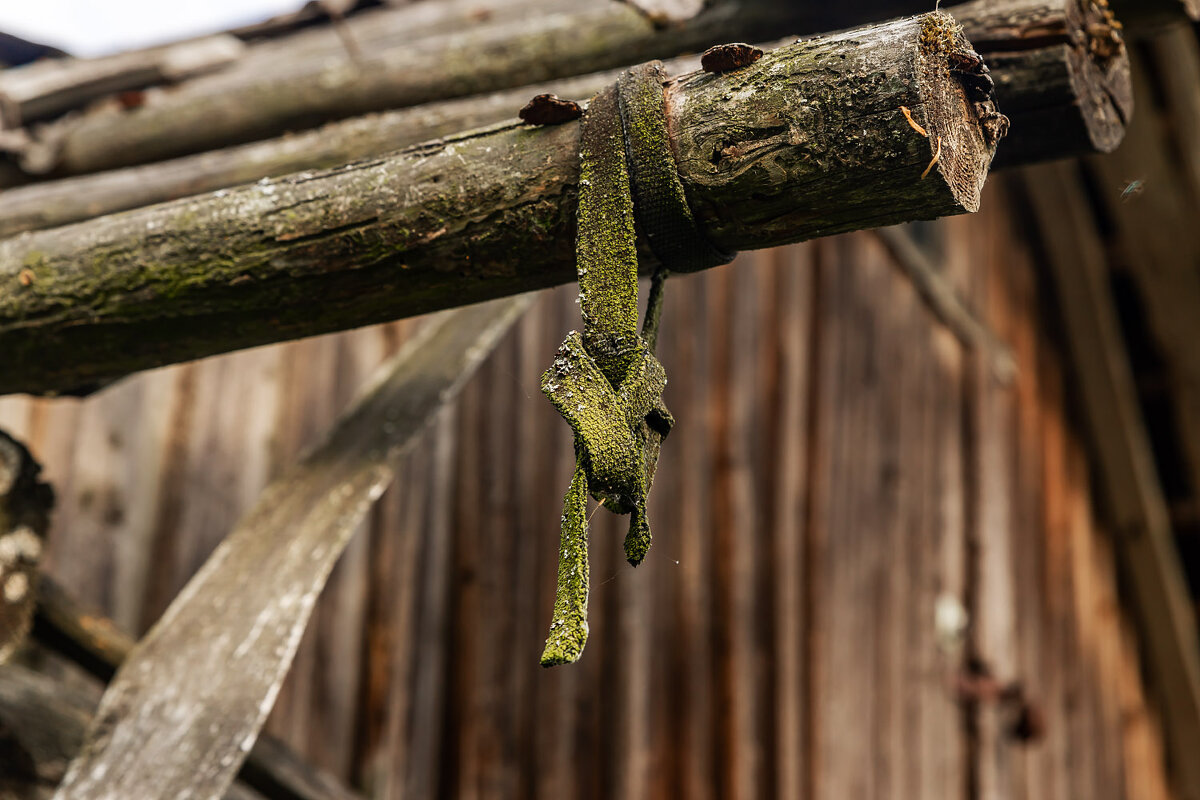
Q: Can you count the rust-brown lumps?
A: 2